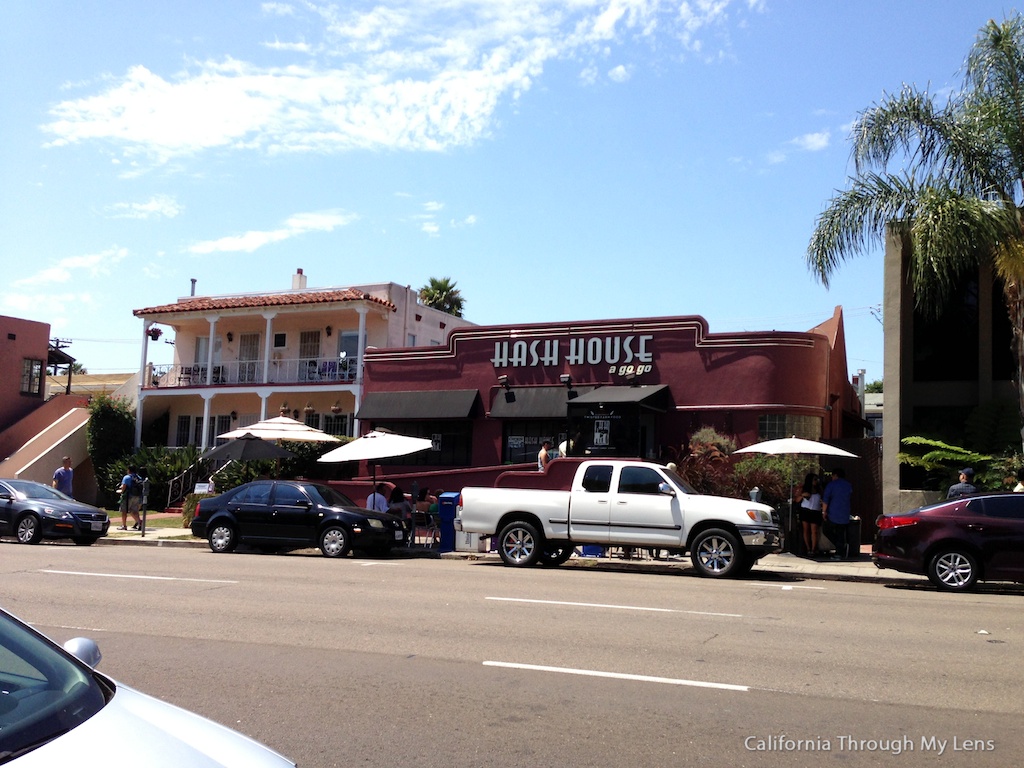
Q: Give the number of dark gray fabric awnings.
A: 3